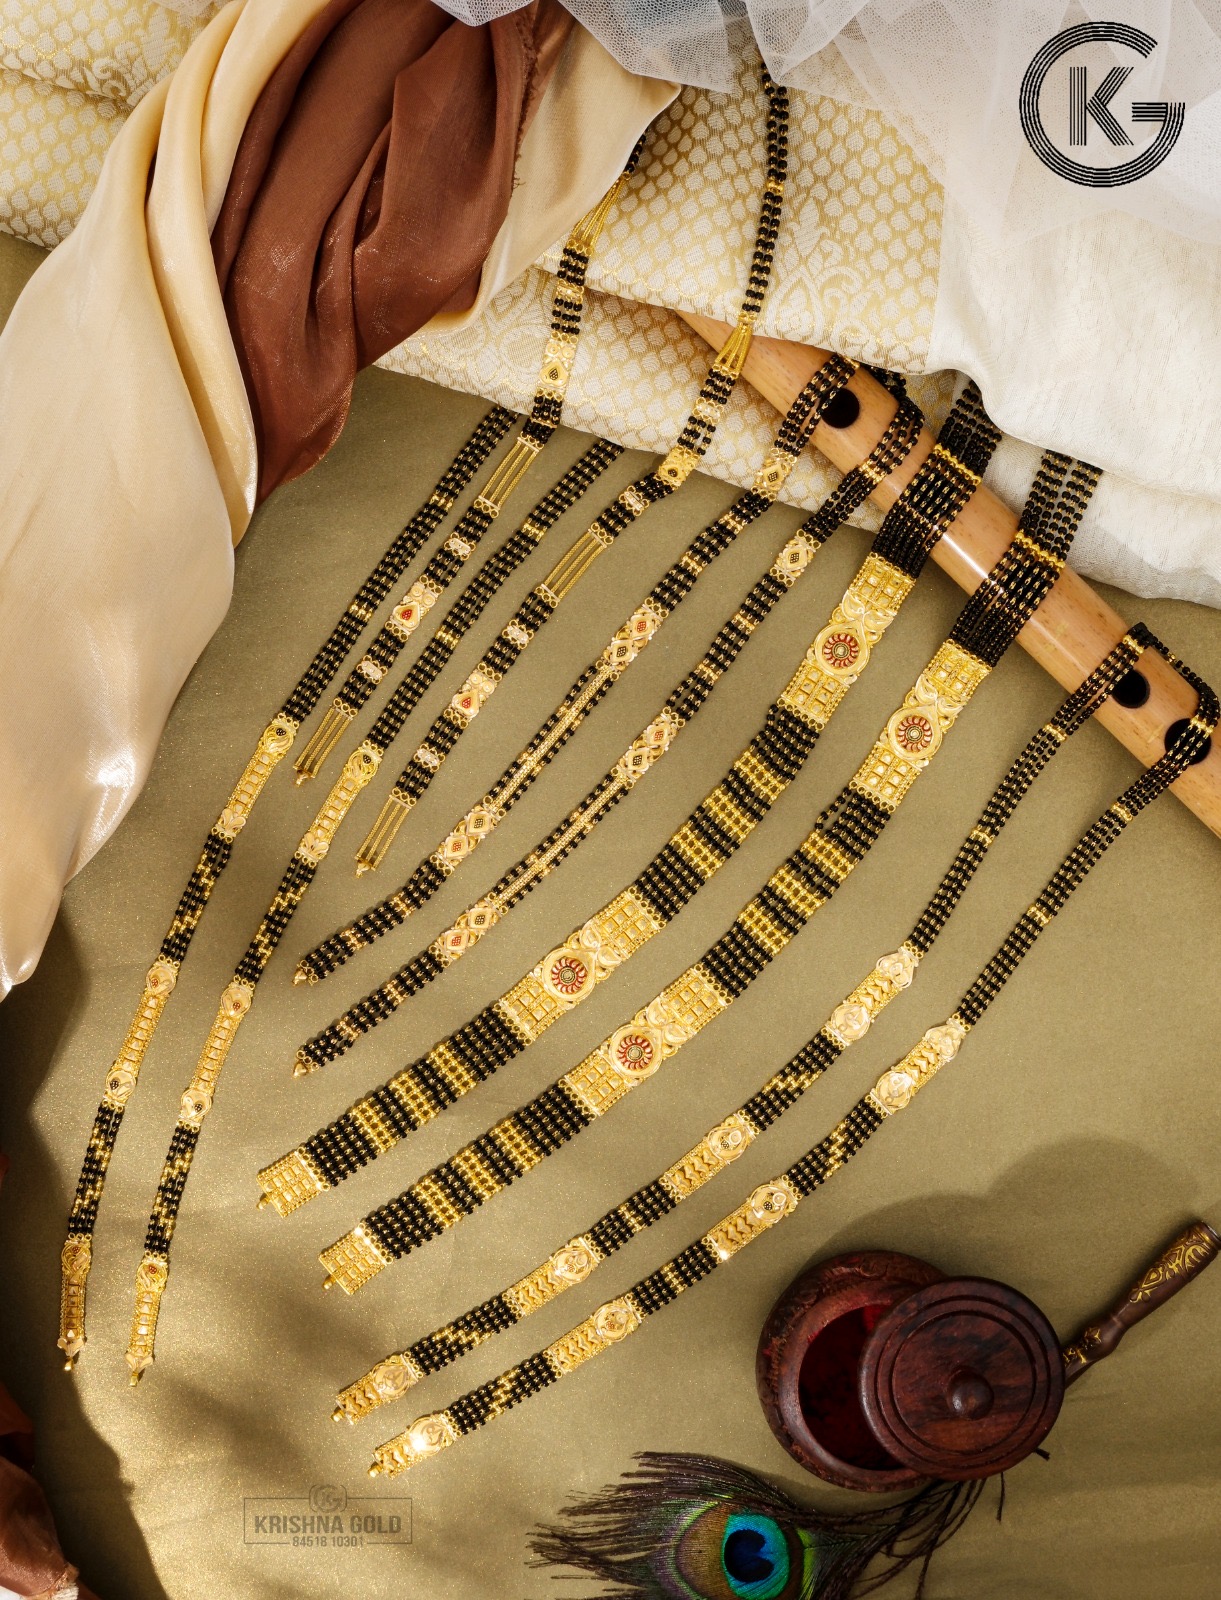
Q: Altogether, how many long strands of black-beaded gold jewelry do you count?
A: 10